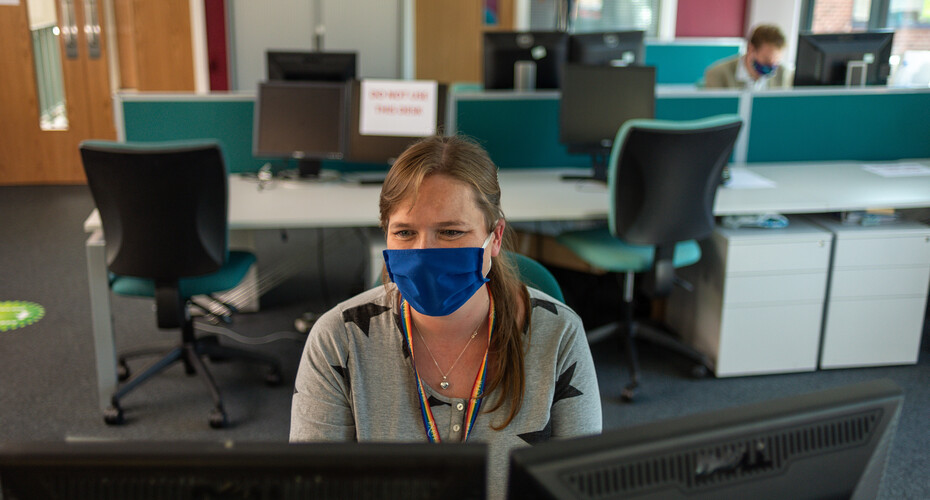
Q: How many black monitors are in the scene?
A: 9